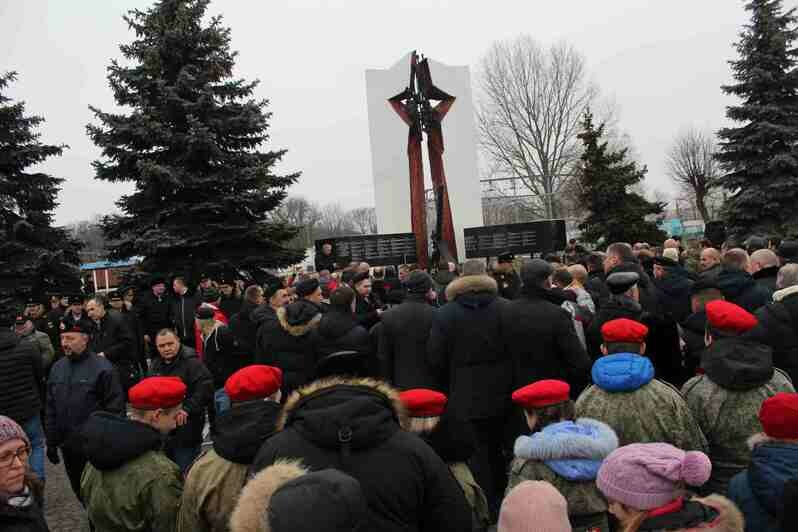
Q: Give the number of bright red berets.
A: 7